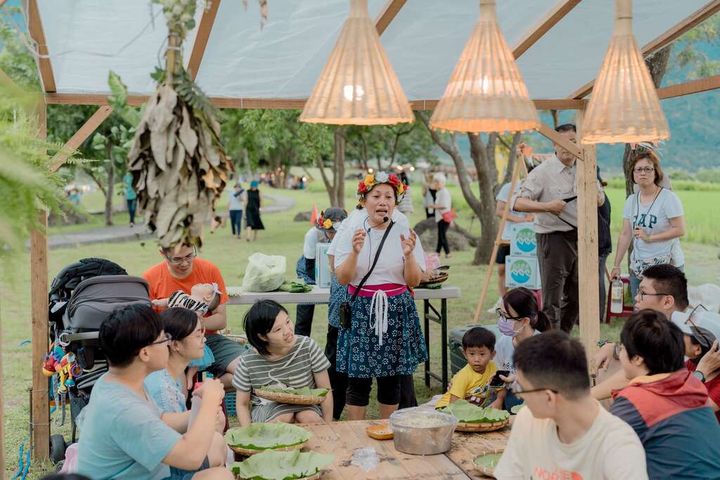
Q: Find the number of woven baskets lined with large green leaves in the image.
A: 5